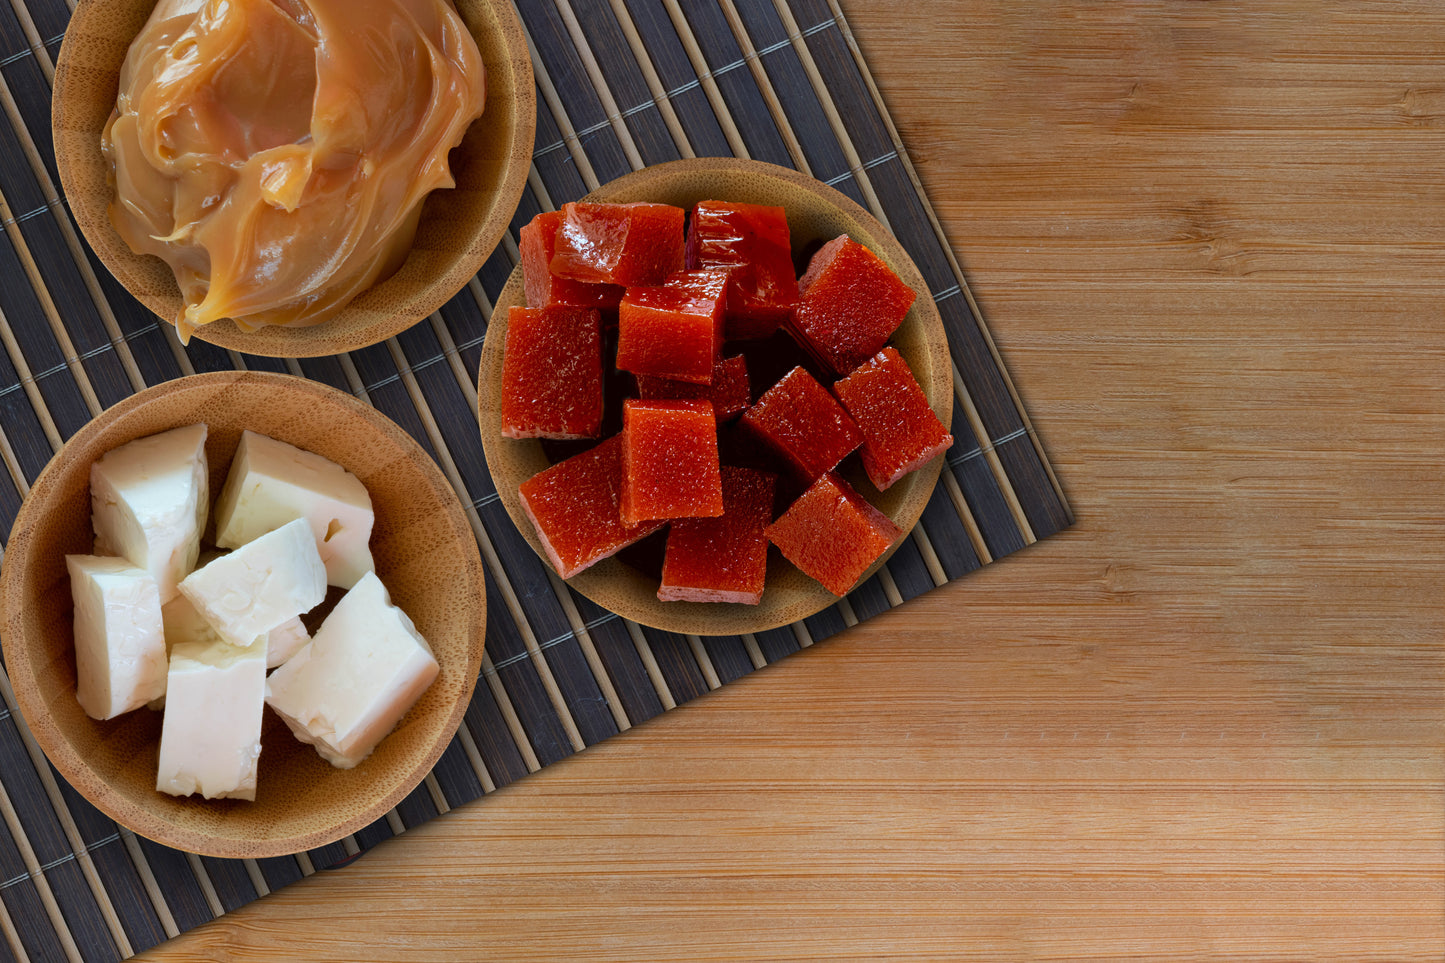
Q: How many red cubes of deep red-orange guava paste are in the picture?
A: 13